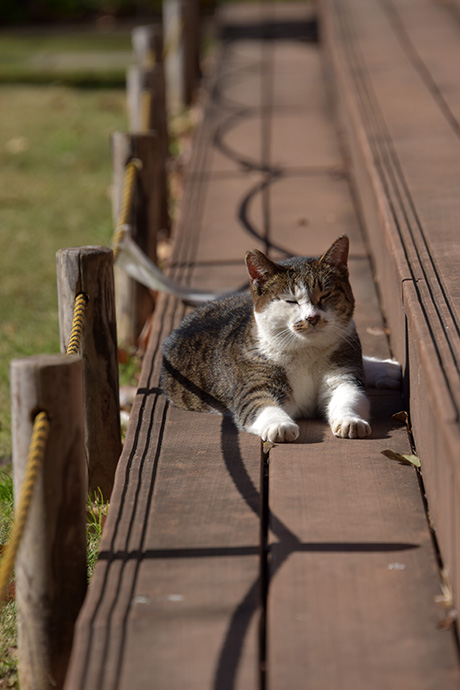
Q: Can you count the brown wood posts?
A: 6